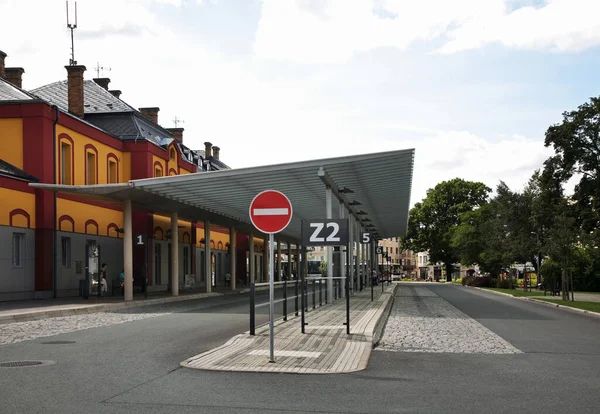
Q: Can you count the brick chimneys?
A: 9